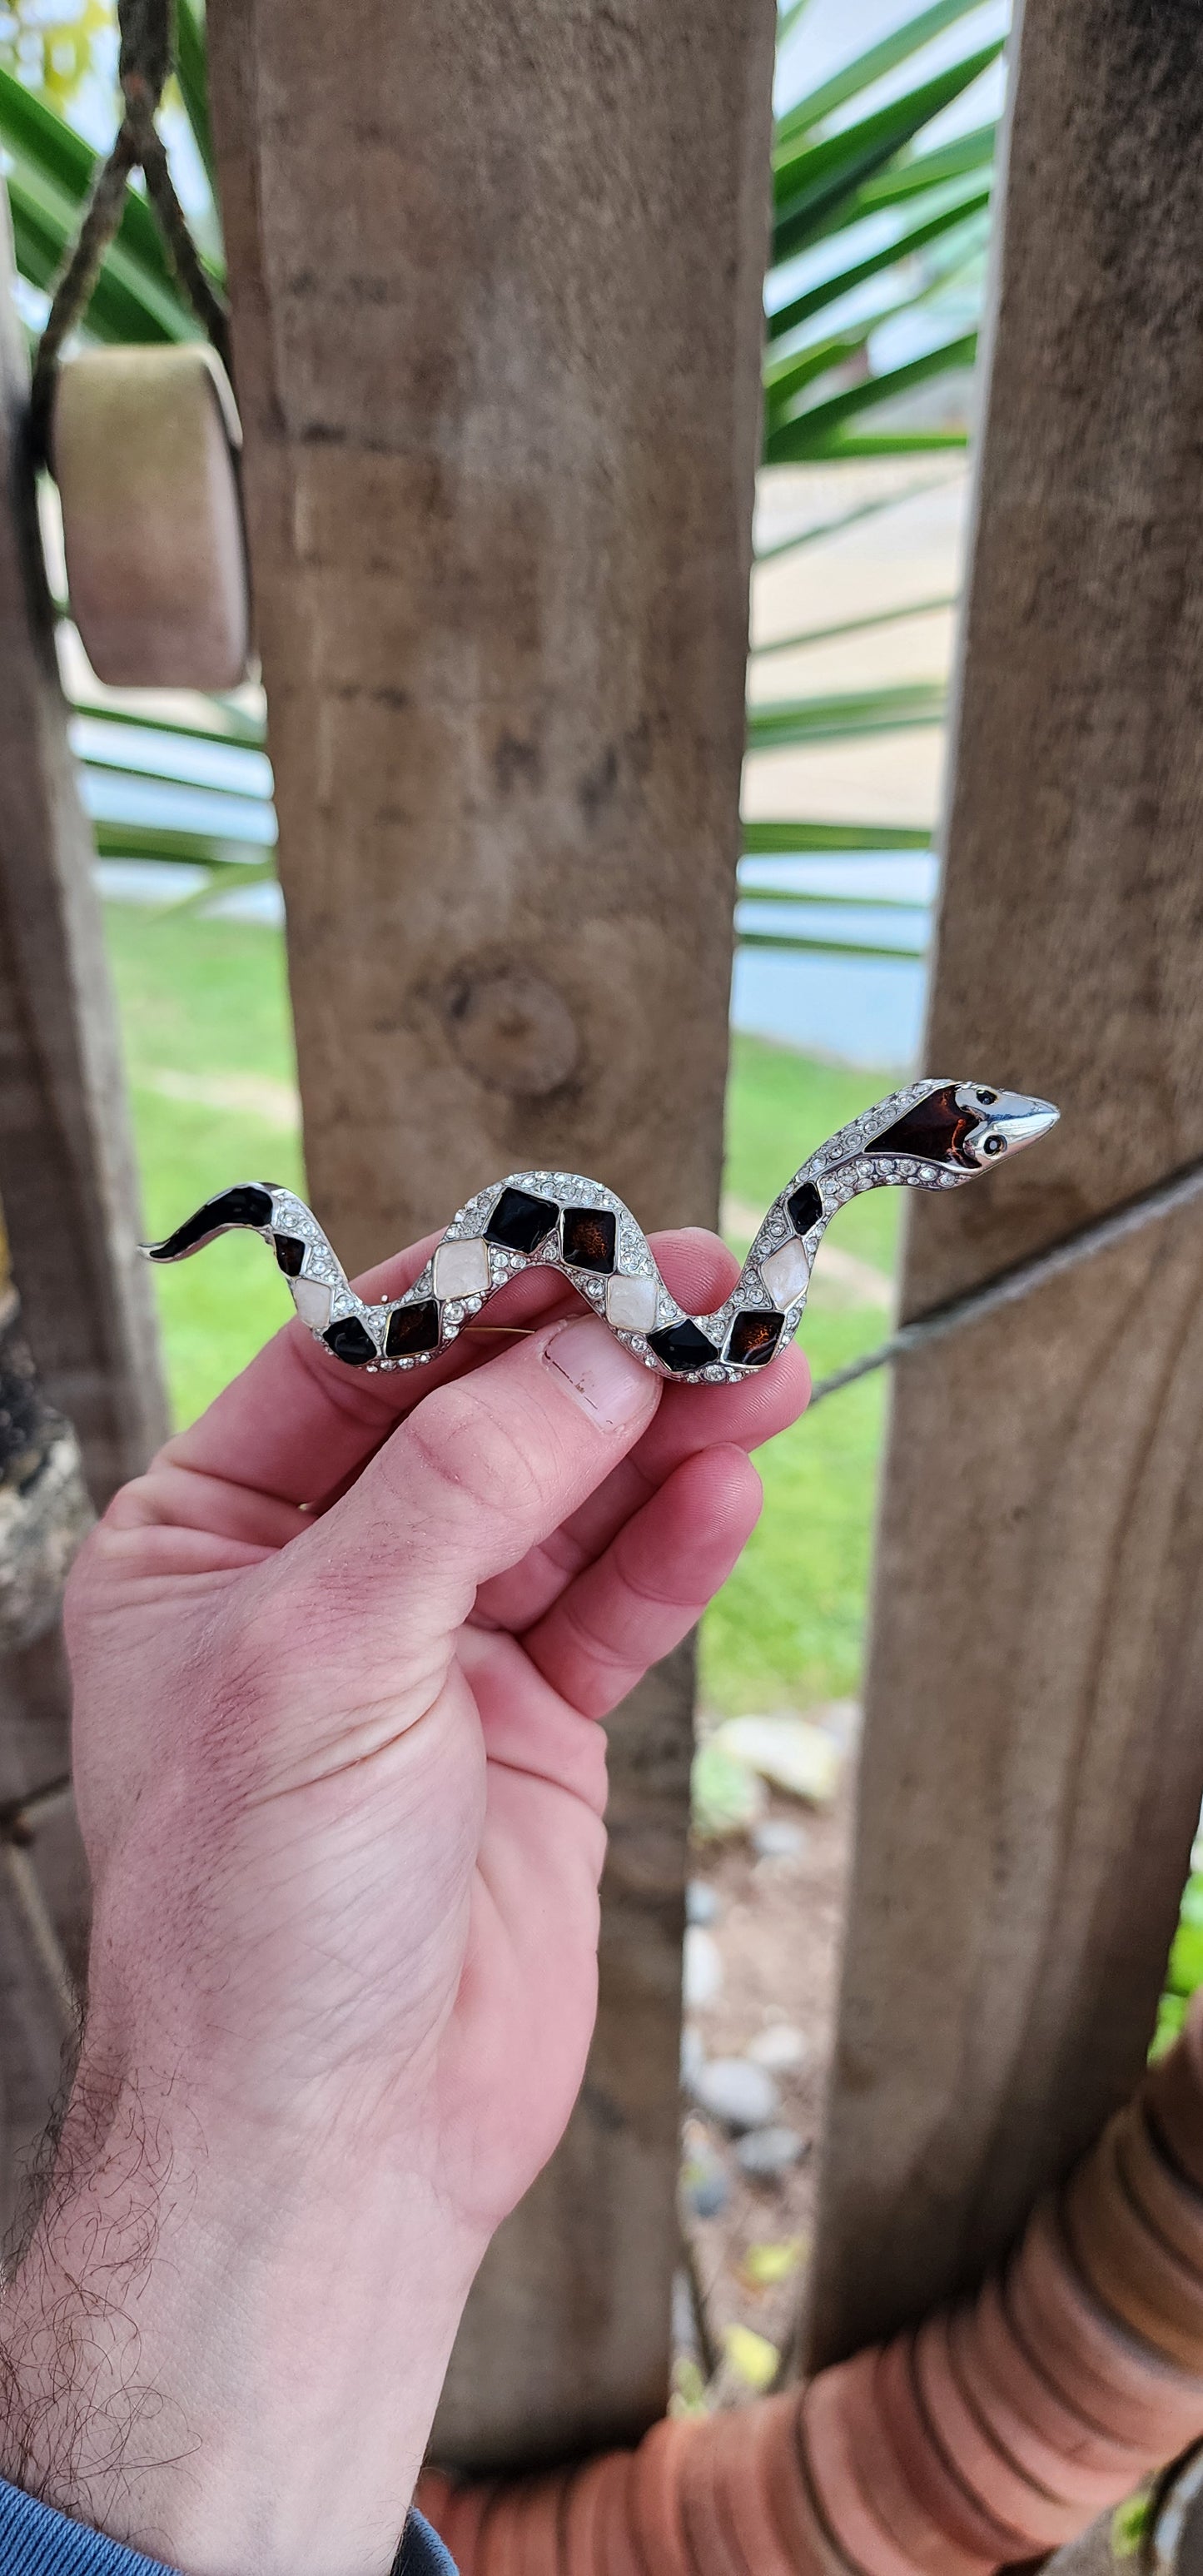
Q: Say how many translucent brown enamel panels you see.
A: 5